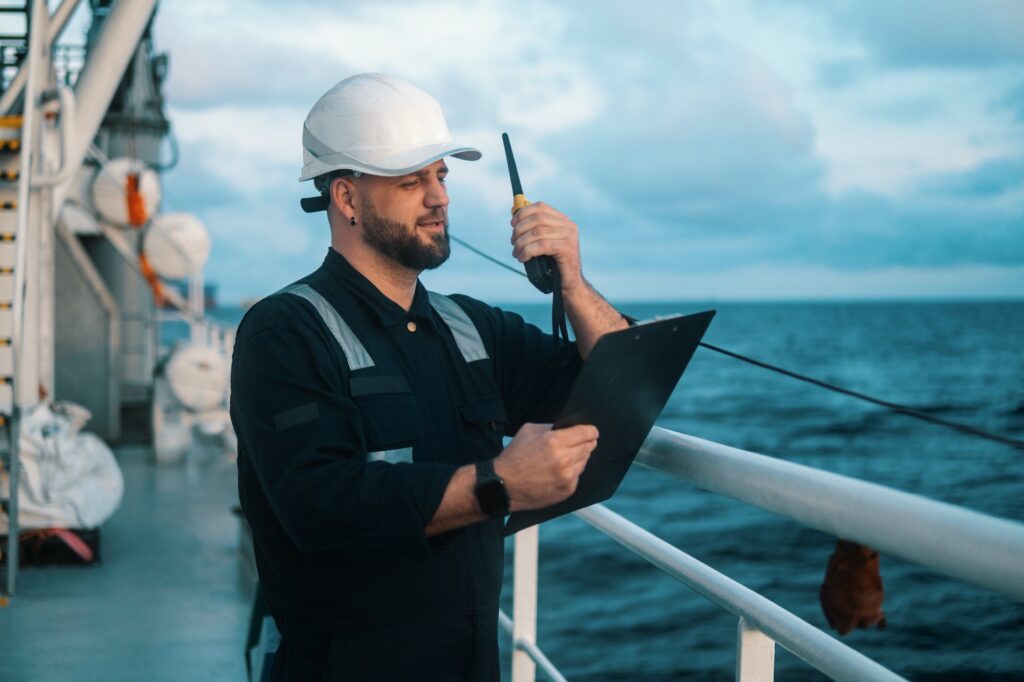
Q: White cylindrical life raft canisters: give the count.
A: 3